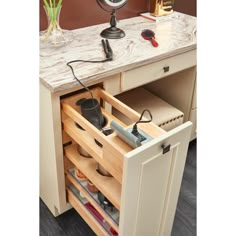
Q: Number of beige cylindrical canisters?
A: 2